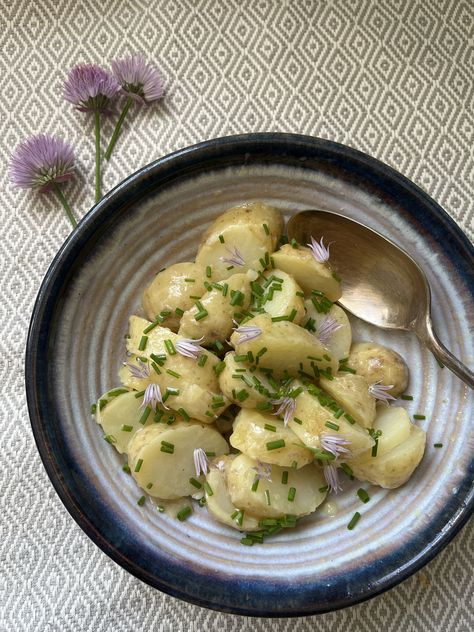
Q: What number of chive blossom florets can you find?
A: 13